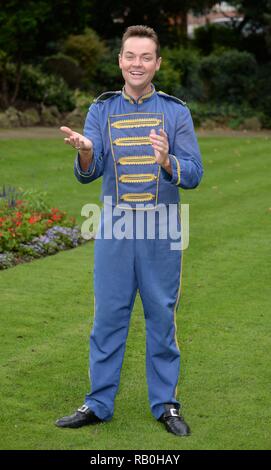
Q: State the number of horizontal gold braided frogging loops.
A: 5